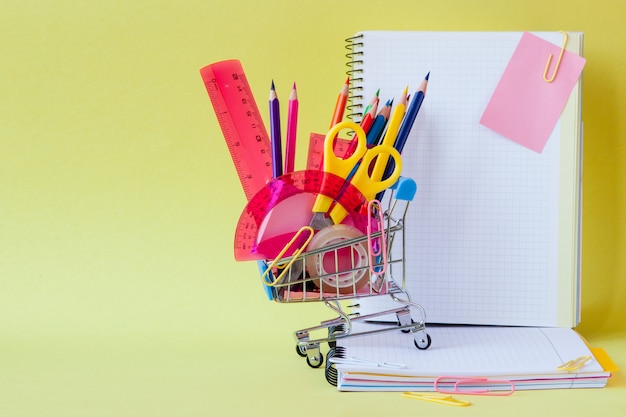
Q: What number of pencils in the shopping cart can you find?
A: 10